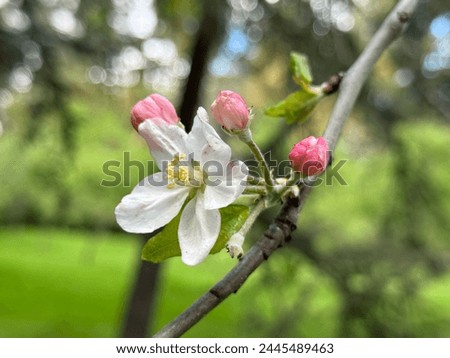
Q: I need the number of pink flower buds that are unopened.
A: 3